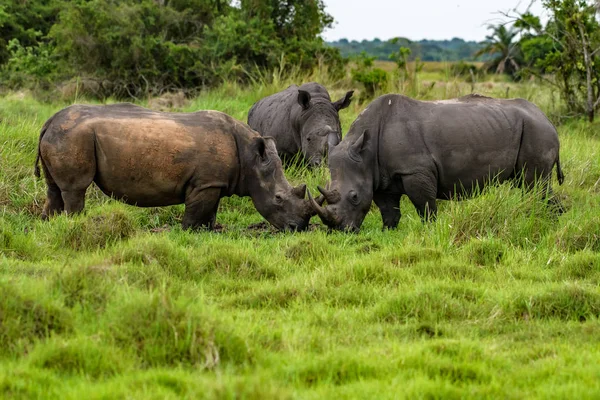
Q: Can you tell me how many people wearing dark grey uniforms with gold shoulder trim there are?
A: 0